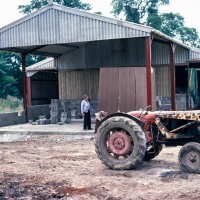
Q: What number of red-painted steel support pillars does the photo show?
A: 4